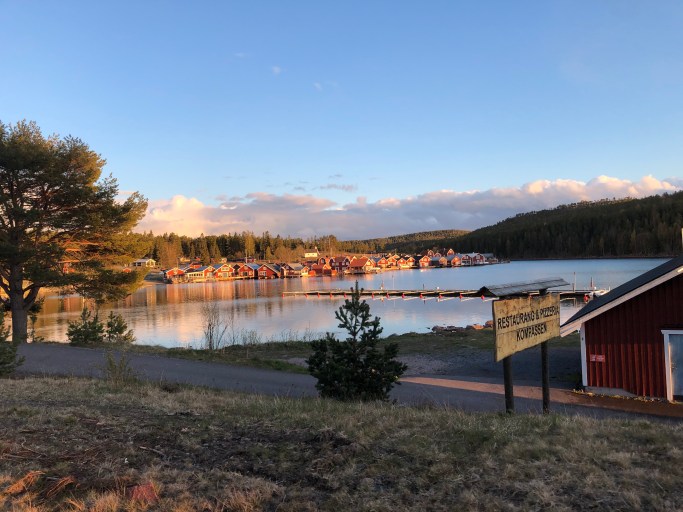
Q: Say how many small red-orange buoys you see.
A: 13